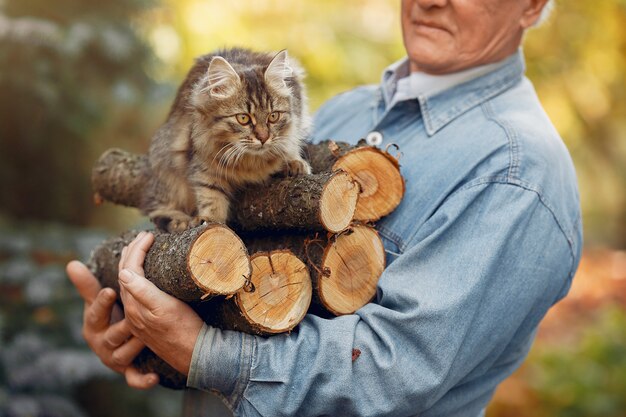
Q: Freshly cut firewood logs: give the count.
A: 5